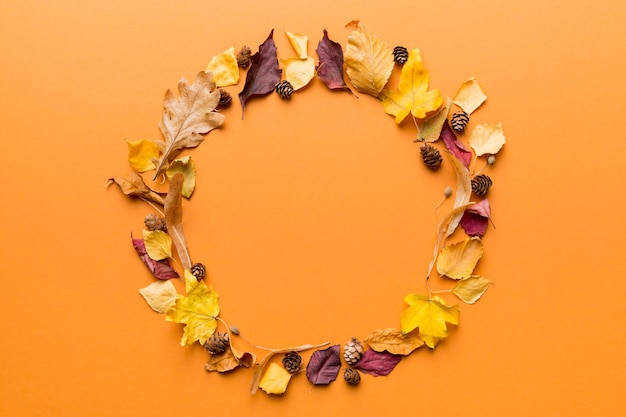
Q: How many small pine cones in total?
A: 13